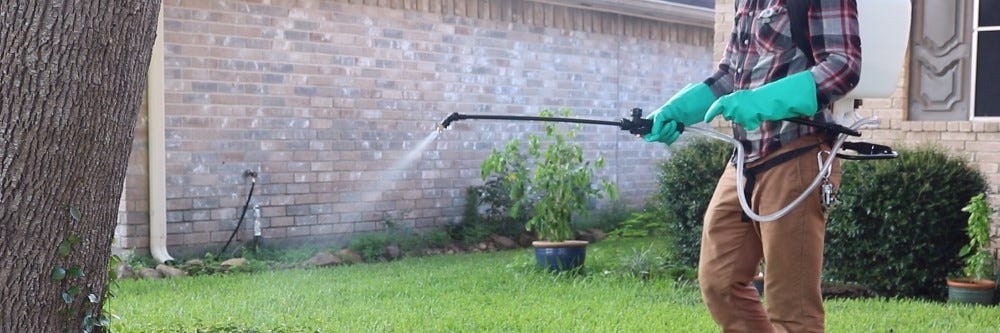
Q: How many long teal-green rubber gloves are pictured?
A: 2